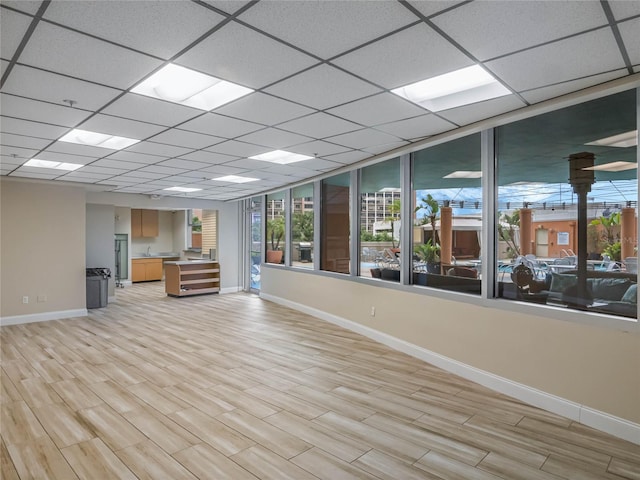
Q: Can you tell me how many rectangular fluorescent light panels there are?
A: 7